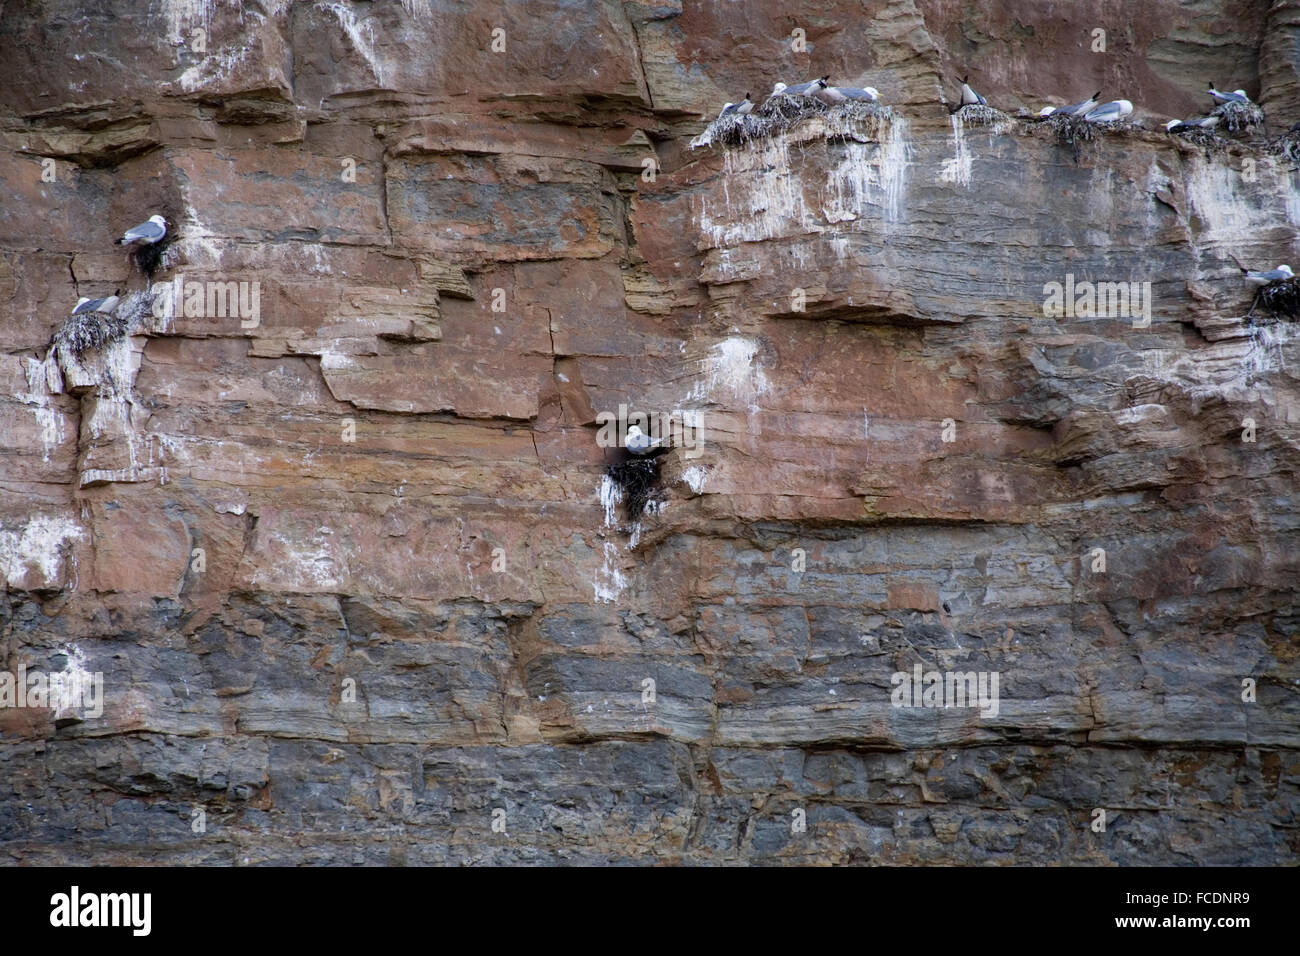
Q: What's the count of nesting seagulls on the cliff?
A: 12